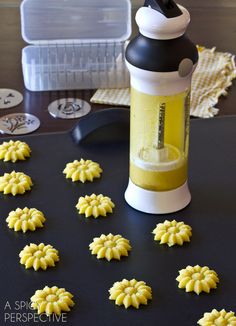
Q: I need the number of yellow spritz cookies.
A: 12